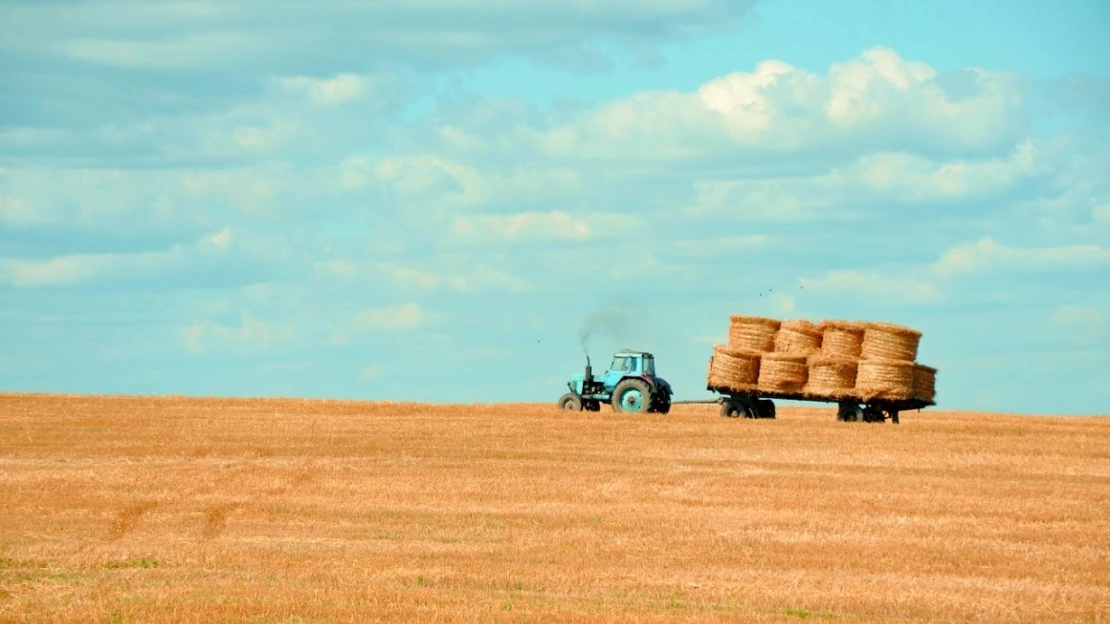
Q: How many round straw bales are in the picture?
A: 9